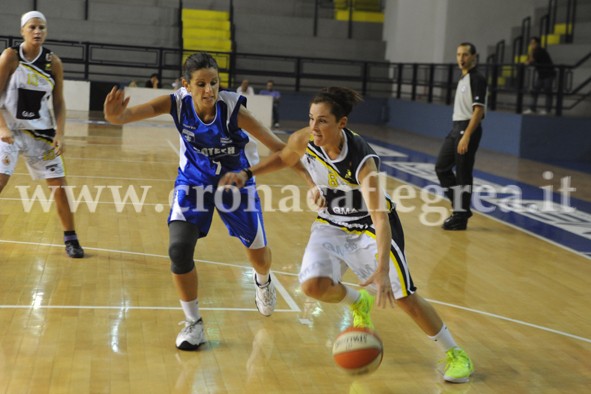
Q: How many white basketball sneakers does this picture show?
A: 2